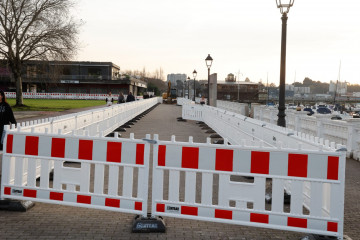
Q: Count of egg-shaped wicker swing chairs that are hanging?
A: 0